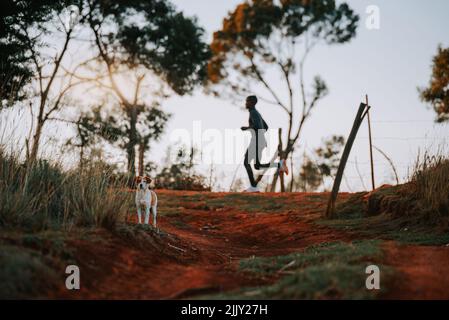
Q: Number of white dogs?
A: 1